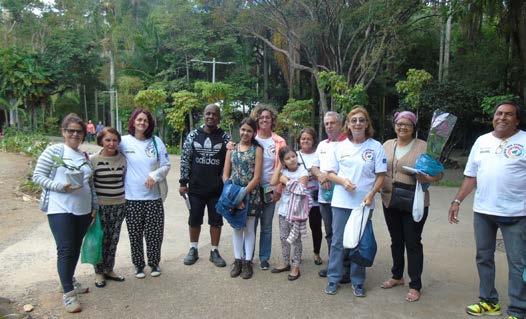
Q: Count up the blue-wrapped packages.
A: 1